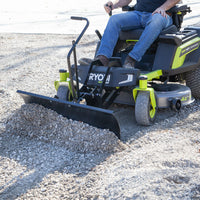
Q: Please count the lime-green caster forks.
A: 2